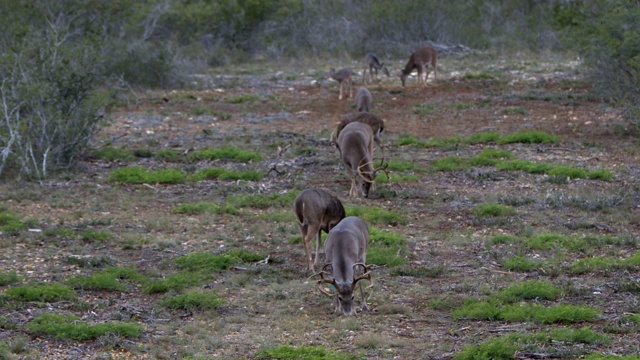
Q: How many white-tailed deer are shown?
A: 8